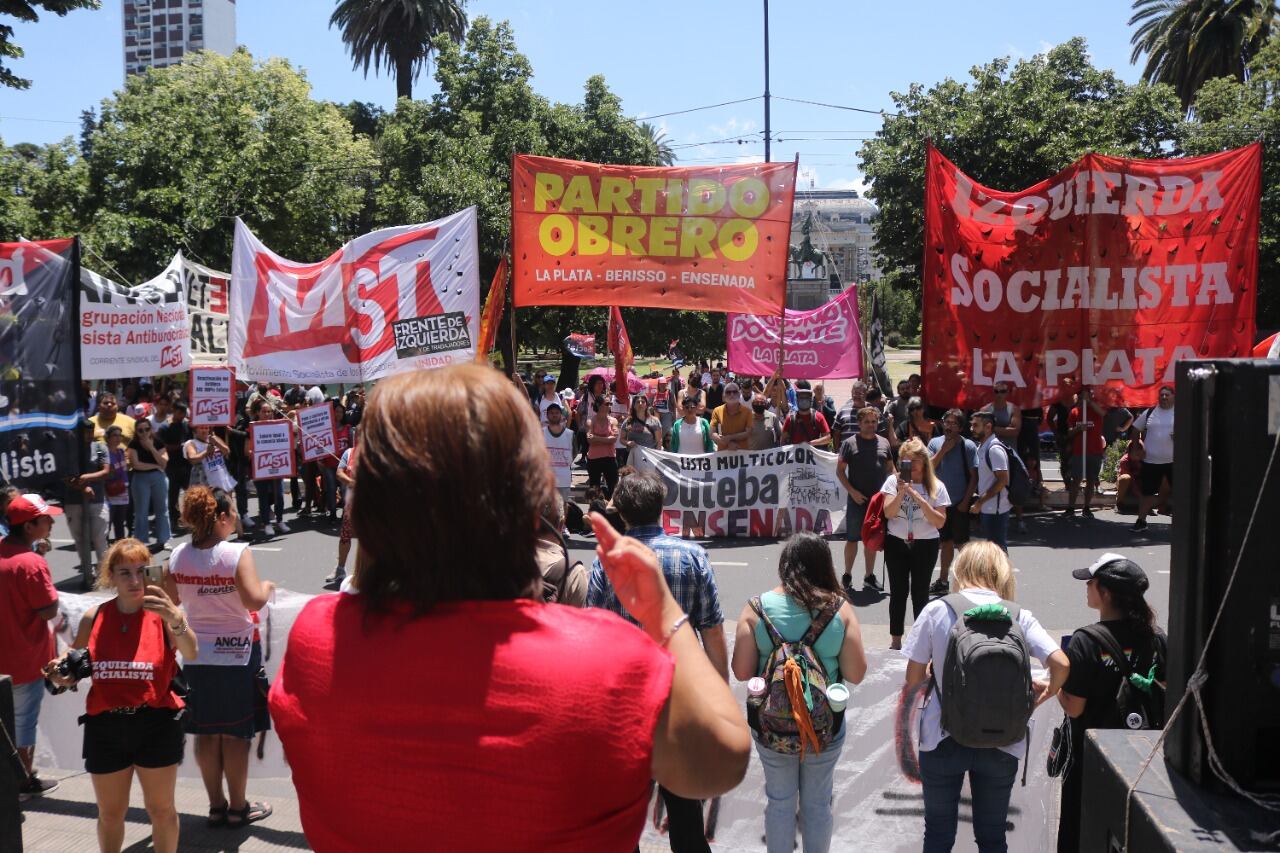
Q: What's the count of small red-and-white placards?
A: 3